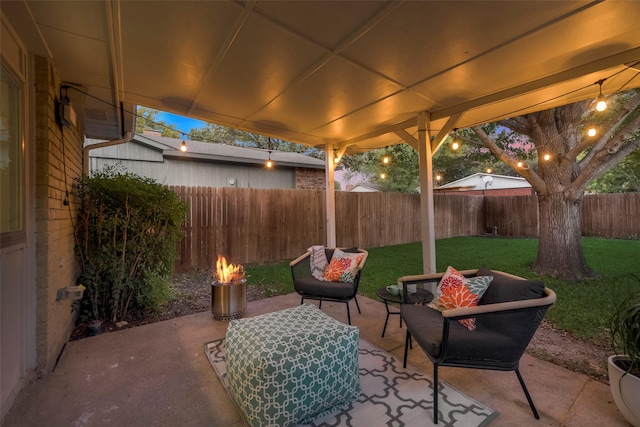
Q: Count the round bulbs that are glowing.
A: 12